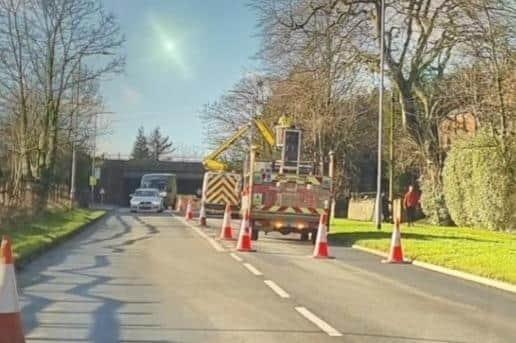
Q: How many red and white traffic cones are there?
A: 7